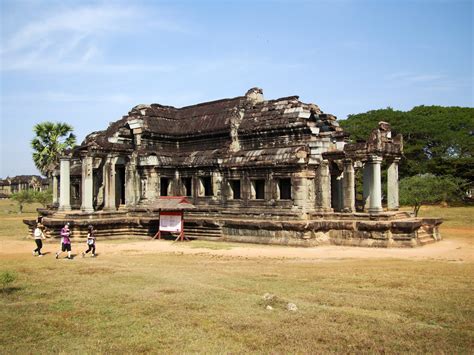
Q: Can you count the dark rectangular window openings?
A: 6